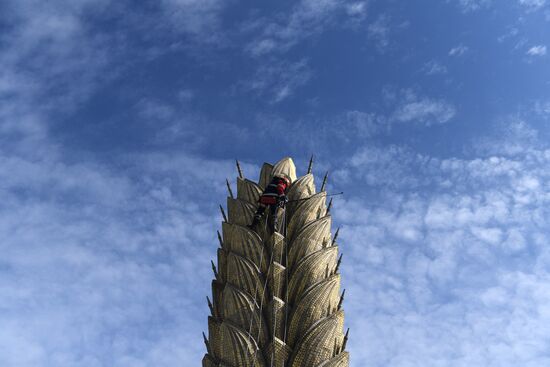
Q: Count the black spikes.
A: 14